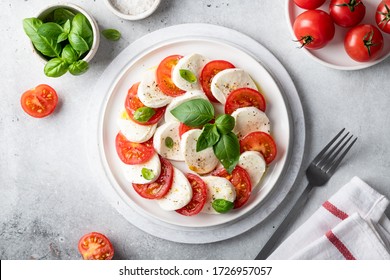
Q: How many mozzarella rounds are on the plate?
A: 12